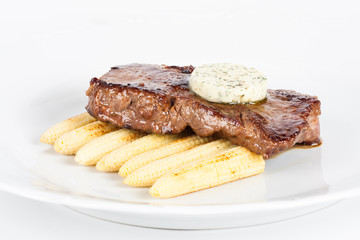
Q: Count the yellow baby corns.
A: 7